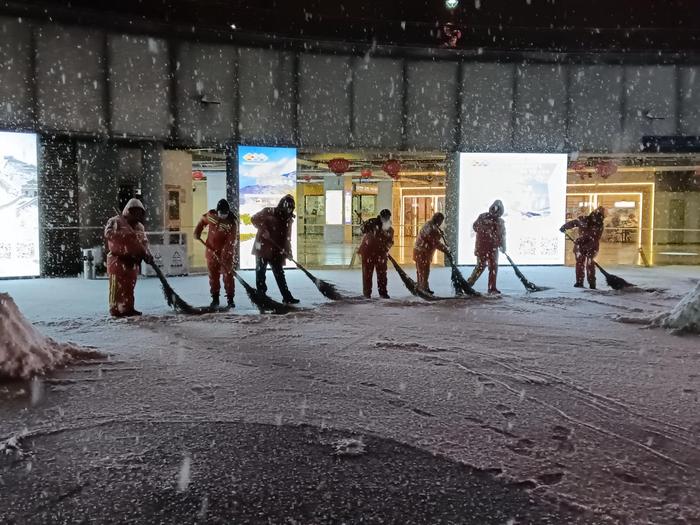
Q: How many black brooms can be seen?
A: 7